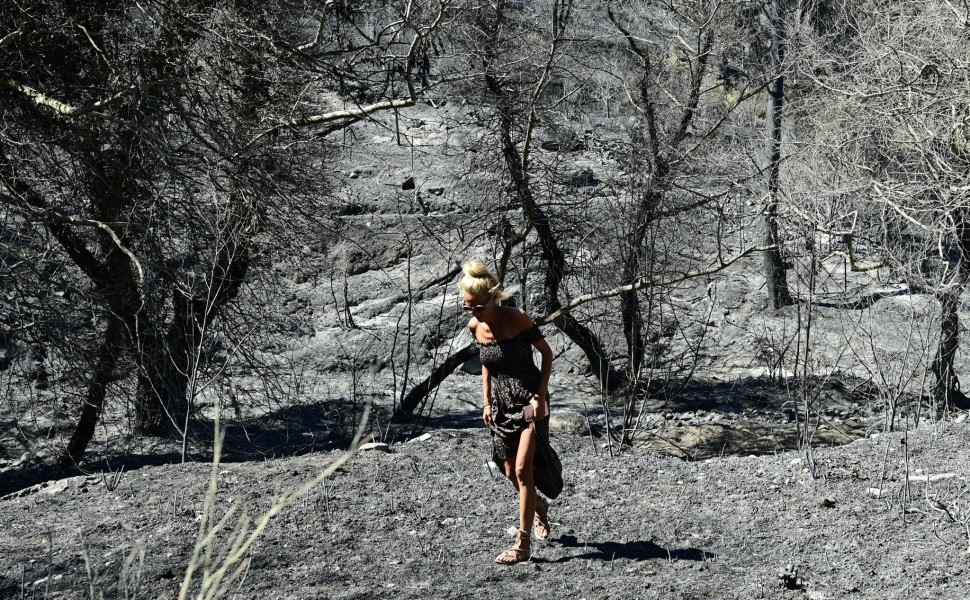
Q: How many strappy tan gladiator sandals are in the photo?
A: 2